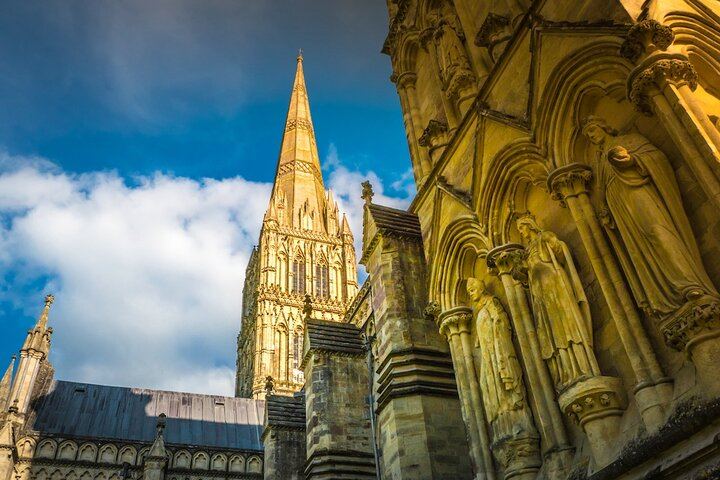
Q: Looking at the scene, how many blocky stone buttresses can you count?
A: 3